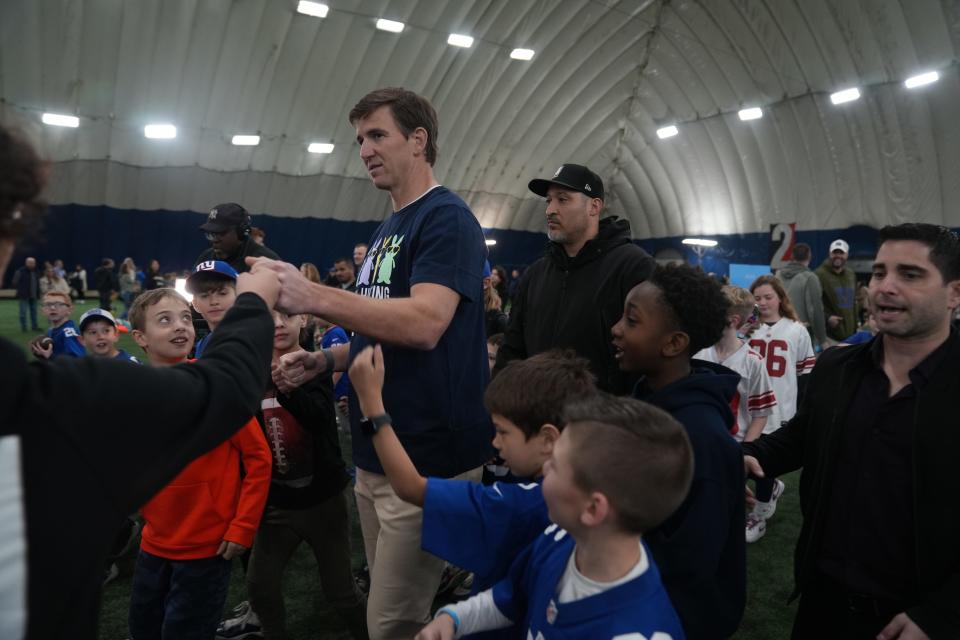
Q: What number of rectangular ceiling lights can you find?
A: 12